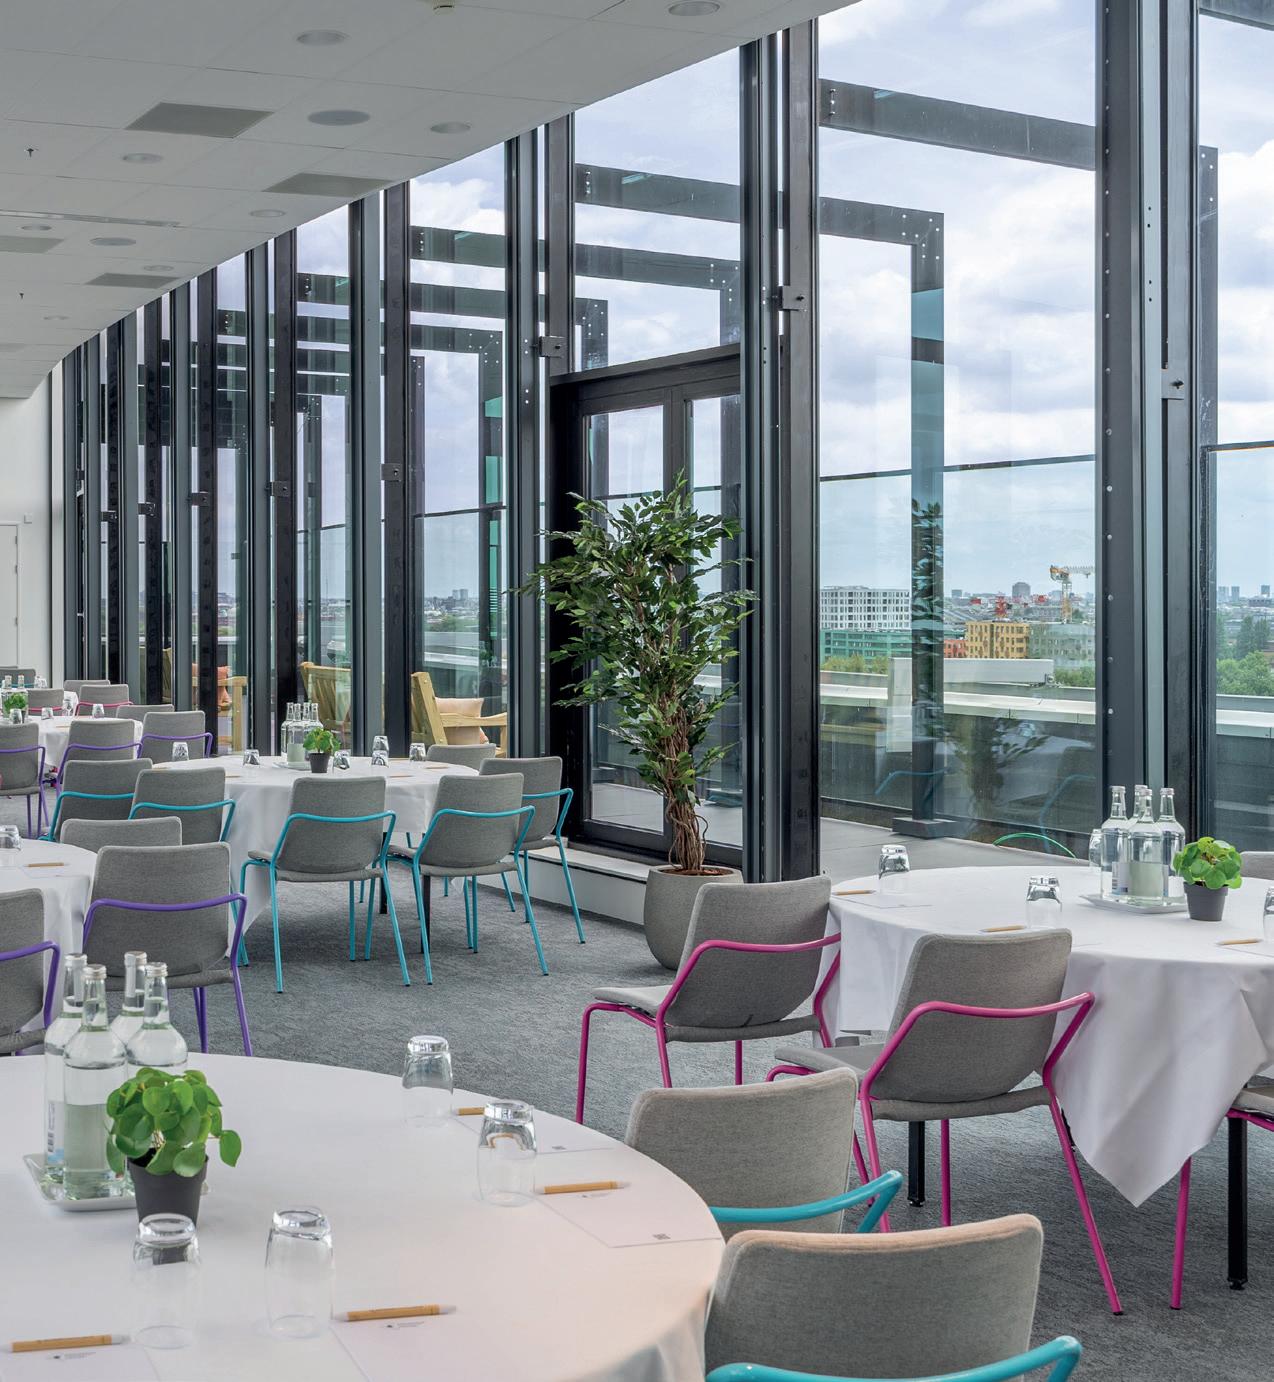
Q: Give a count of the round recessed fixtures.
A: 10